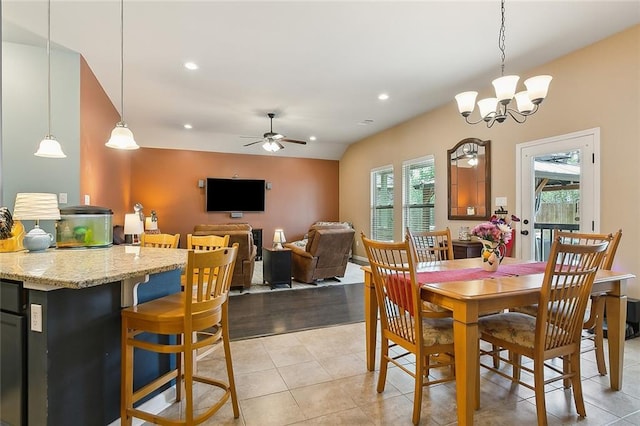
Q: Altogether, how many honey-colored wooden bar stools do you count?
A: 3